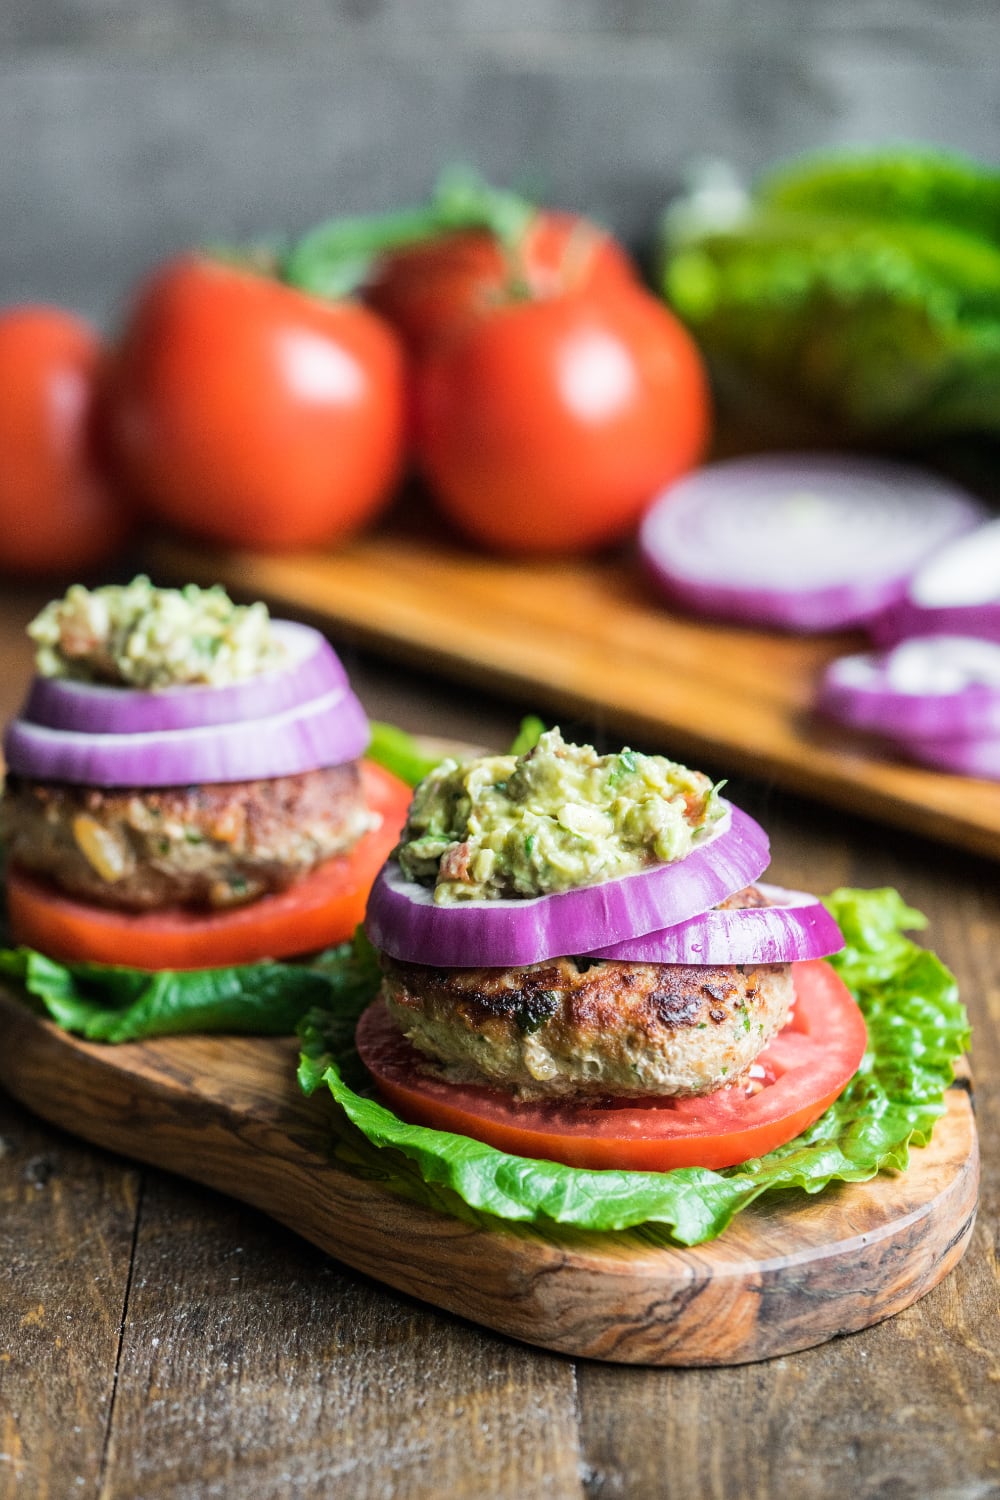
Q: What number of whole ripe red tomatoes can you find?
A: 4